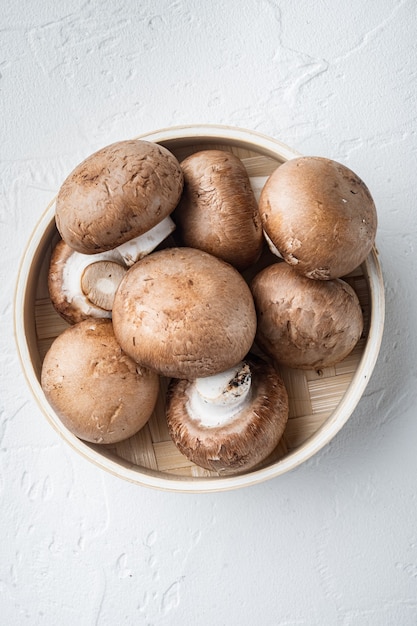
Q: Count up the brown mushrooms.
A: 8